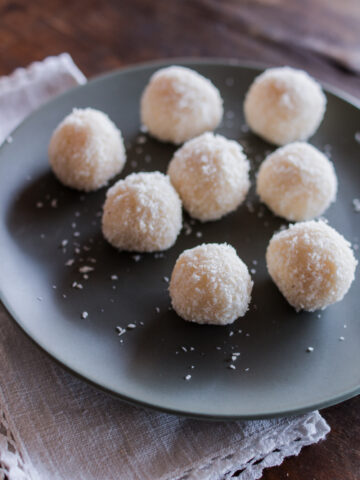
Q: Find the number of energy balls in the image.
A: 8